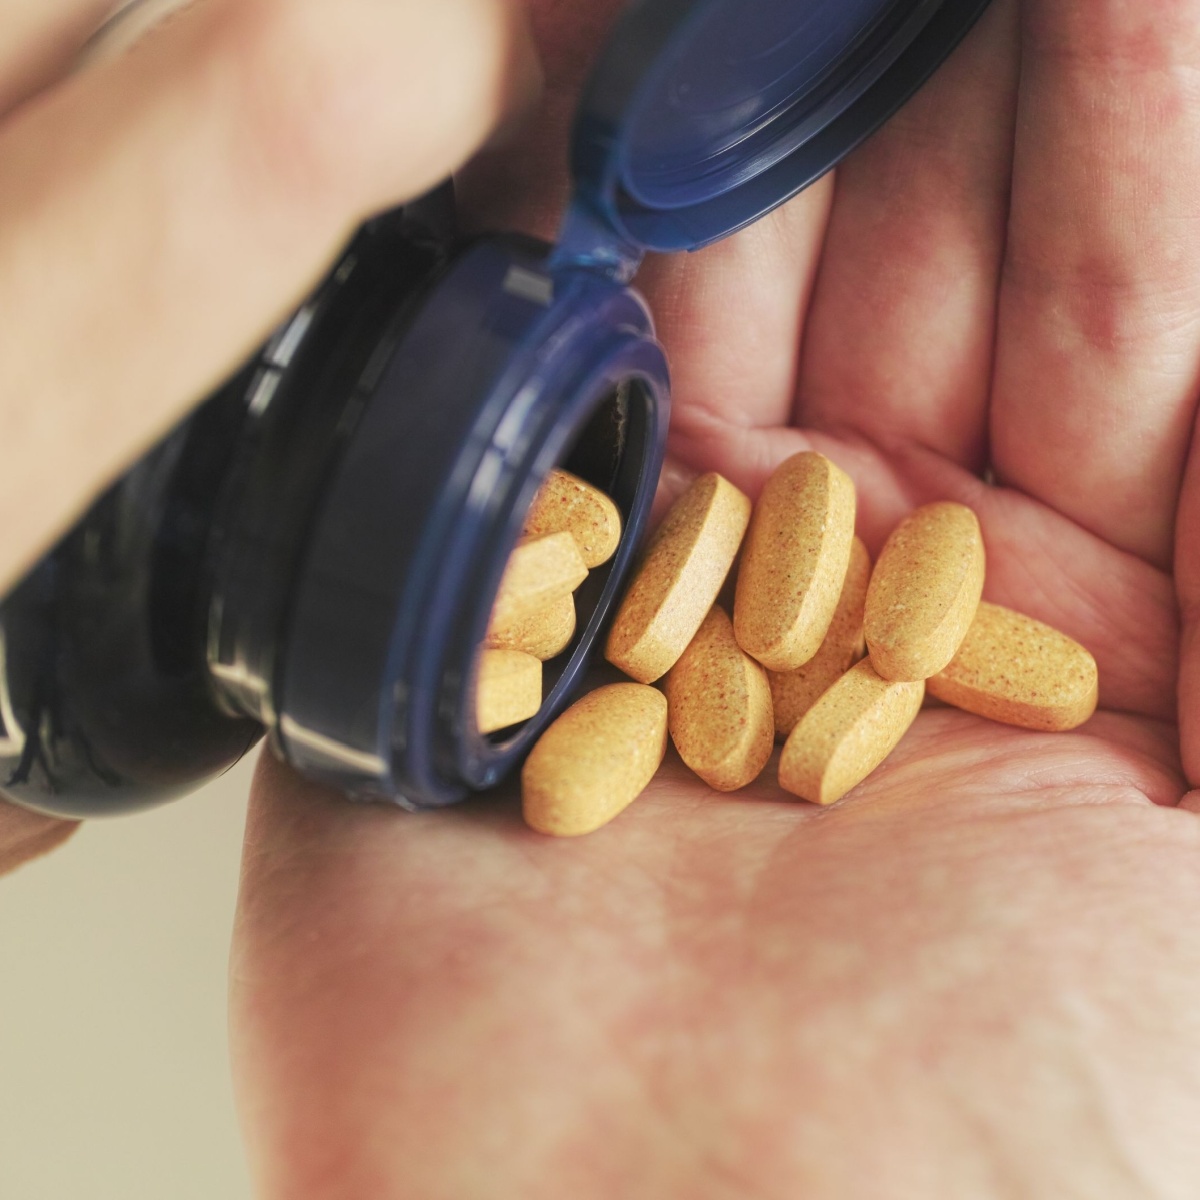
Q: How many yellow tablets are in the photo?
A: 12